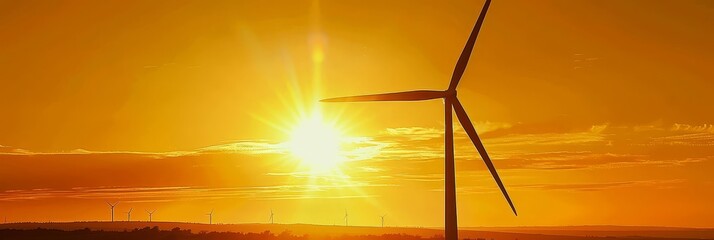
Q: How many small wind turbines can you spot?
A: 7